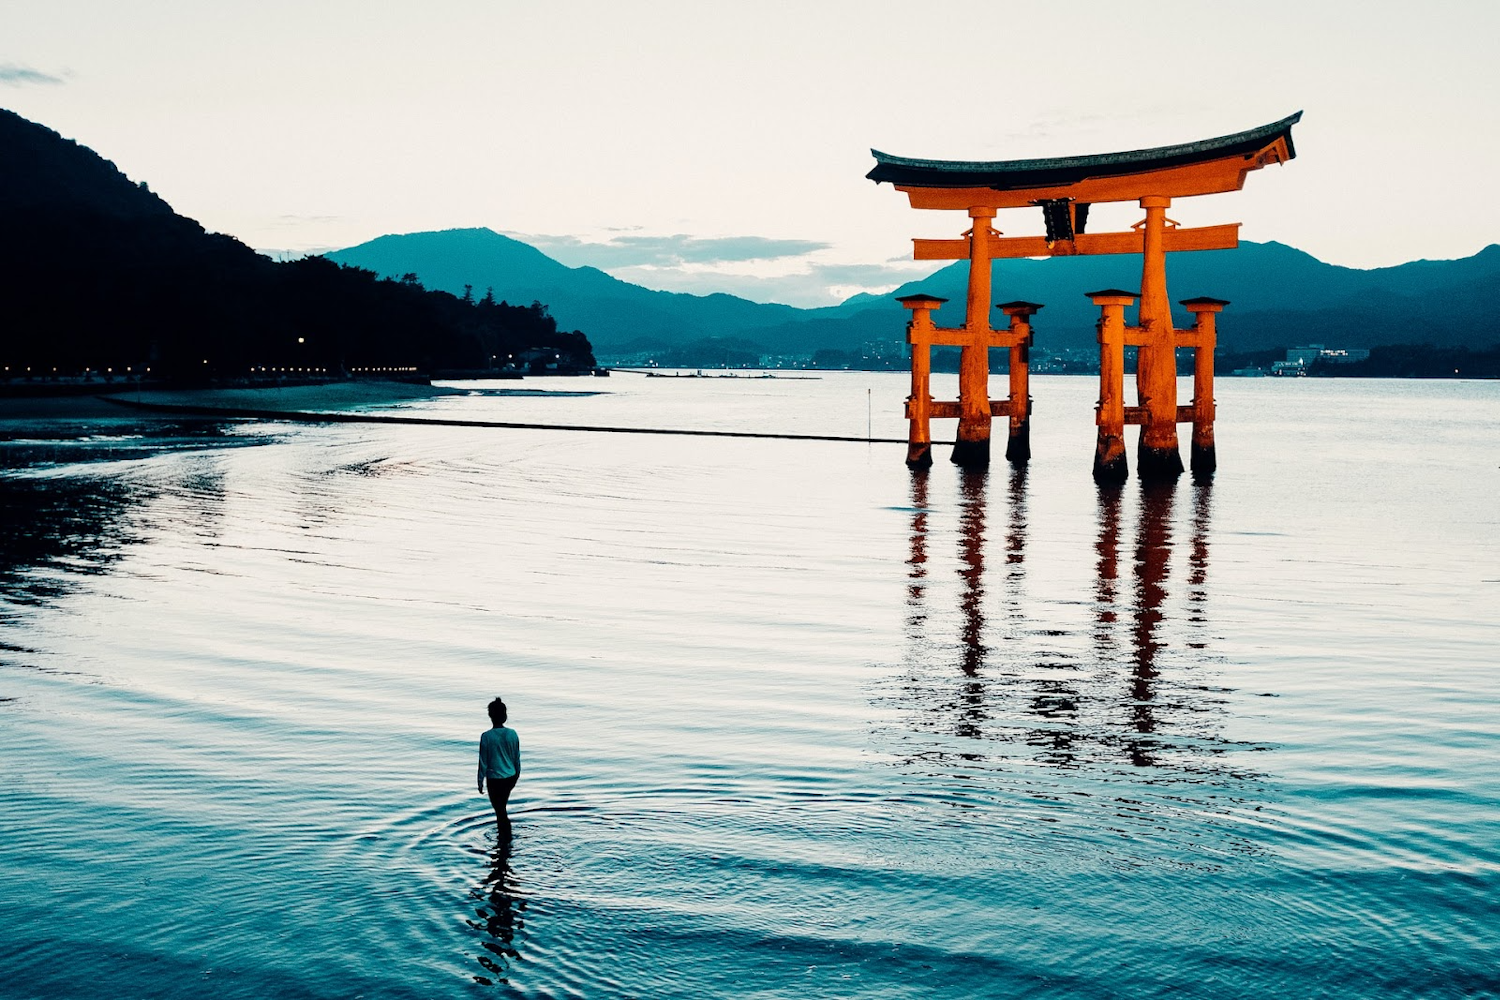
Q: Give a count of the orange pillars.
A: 6